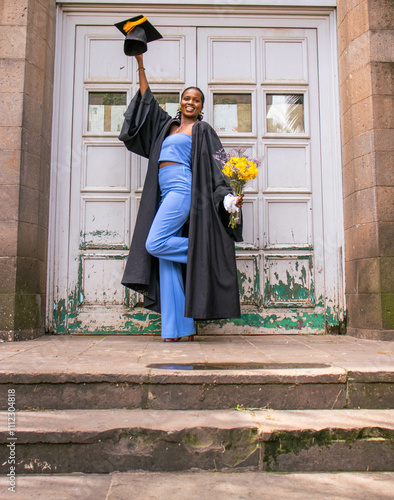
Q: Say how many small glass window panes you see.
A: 4